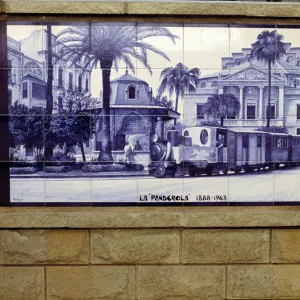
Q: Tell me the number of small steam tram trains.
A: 1